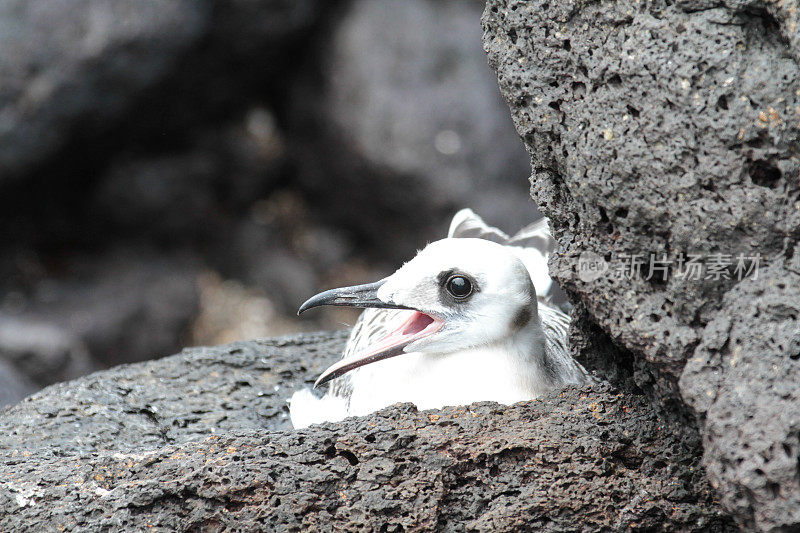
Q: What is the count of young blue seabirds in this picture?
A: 0